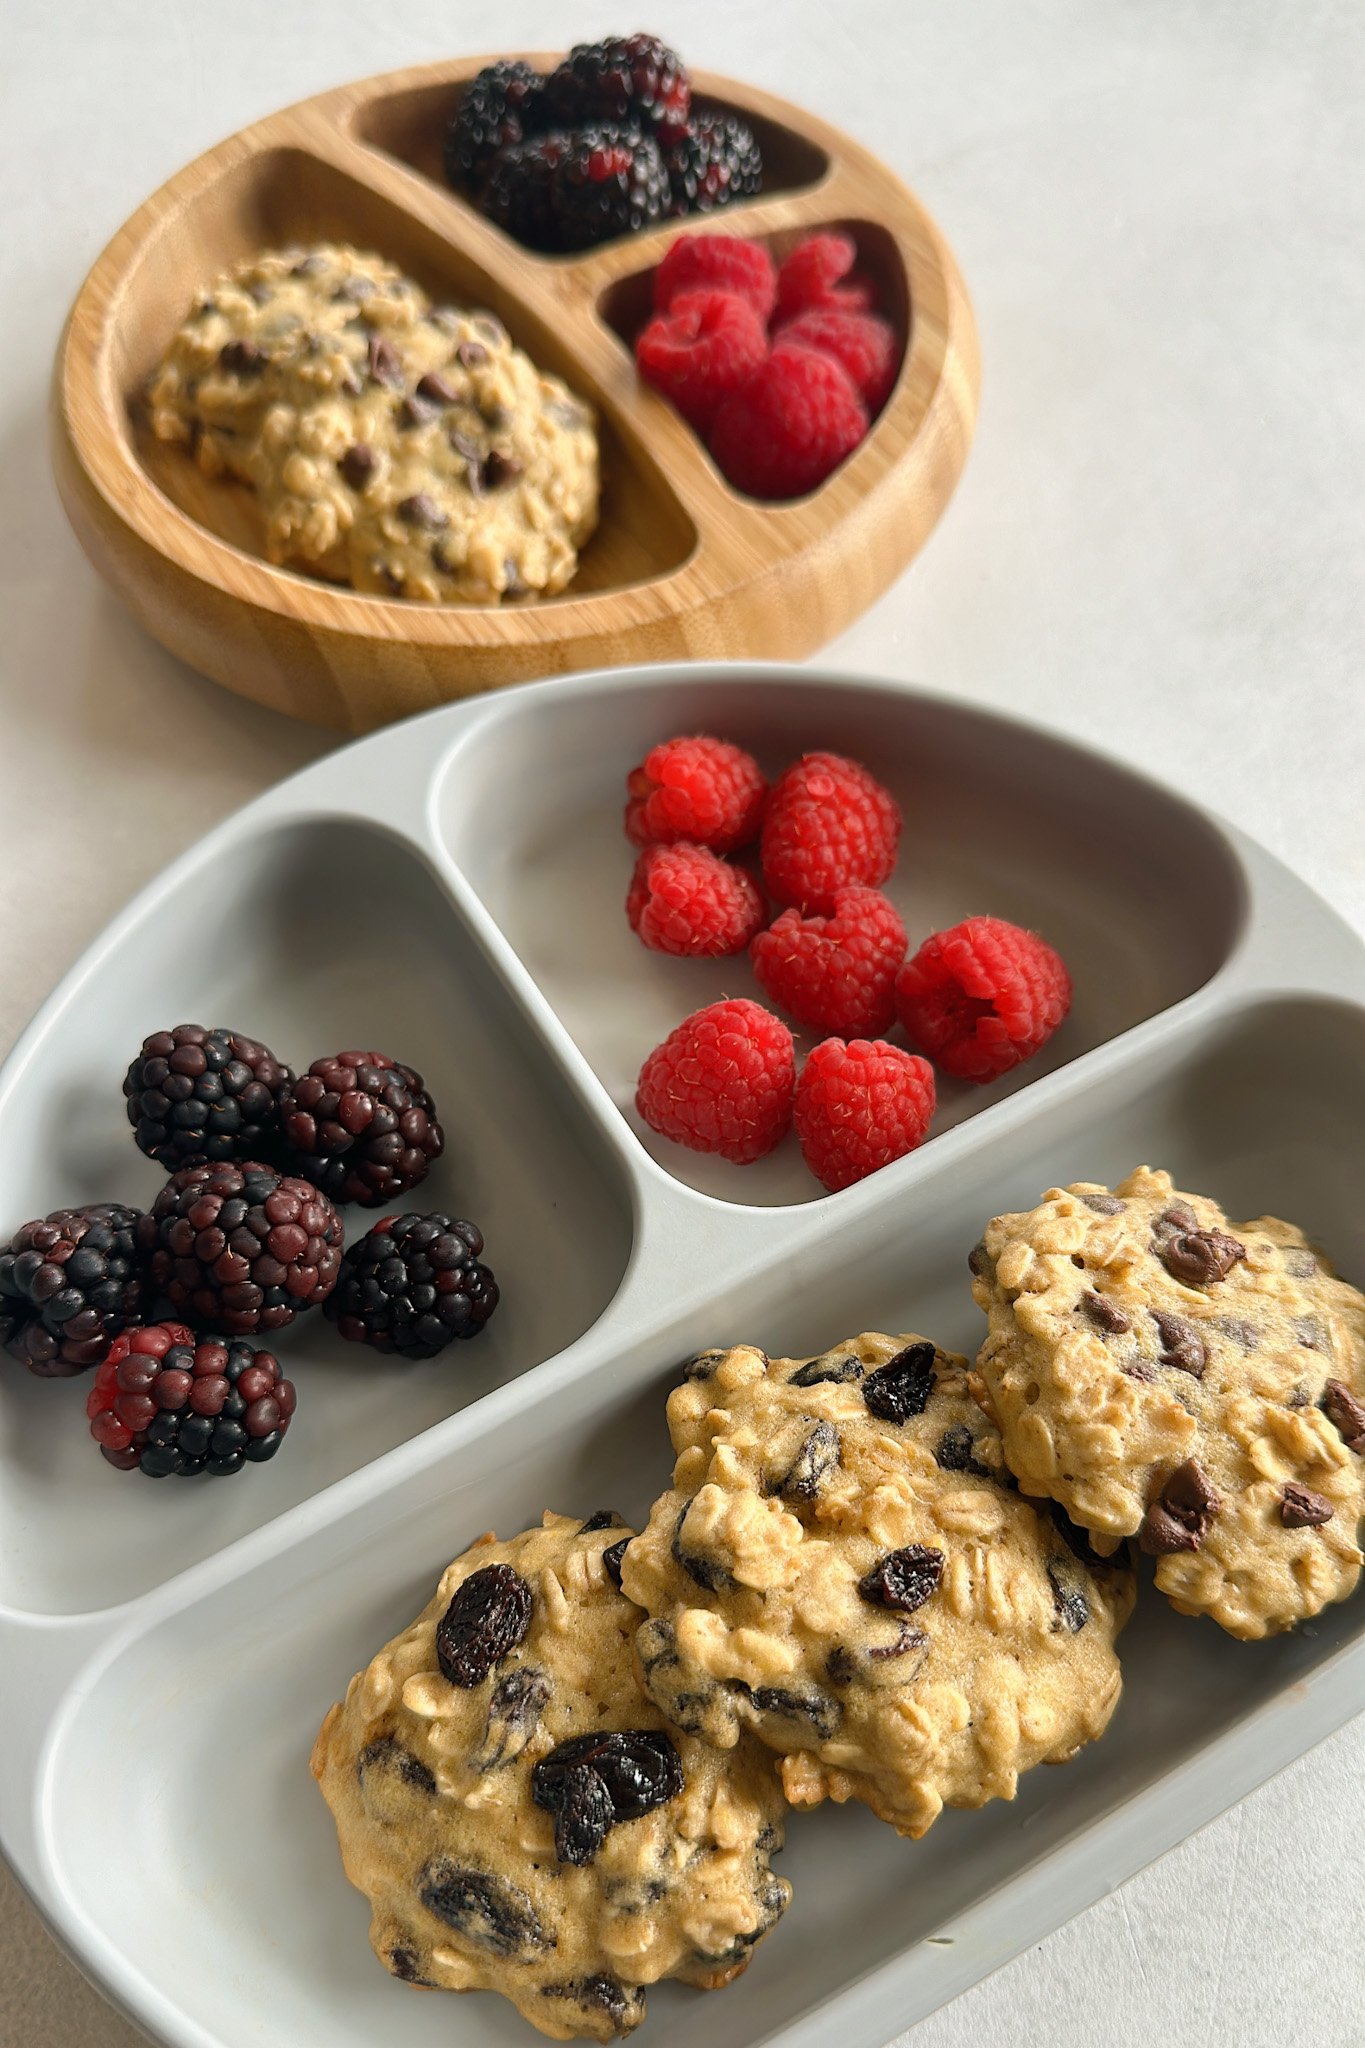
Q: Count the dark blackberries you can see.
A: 11